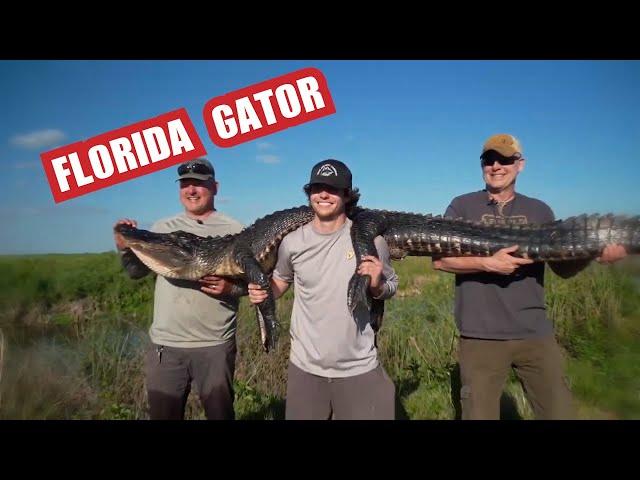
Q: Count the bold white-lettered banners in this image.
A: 2